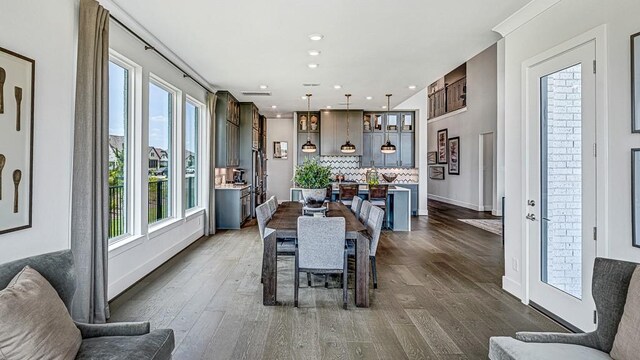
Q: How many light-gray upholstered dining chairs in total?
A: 7